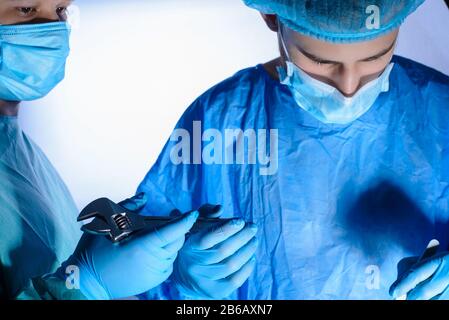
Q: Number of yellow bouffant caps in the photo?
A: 0